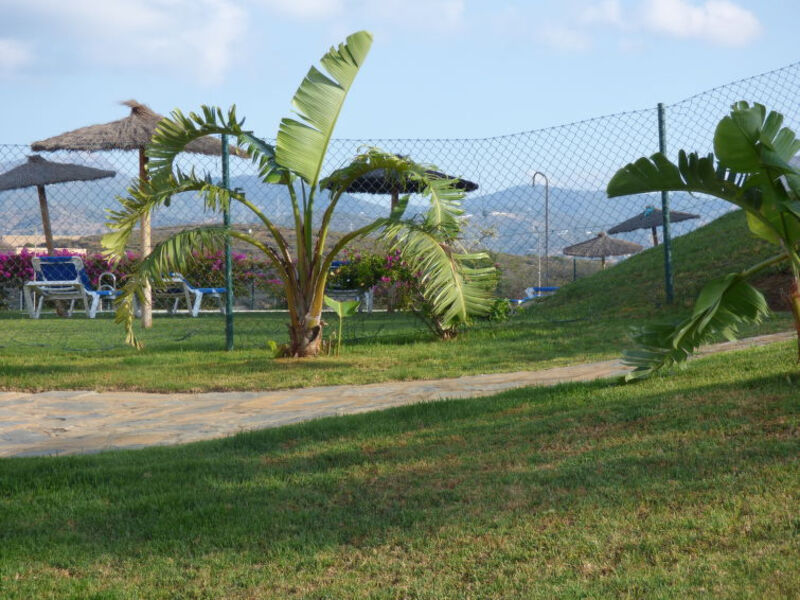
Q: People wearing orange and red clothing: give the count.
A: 0